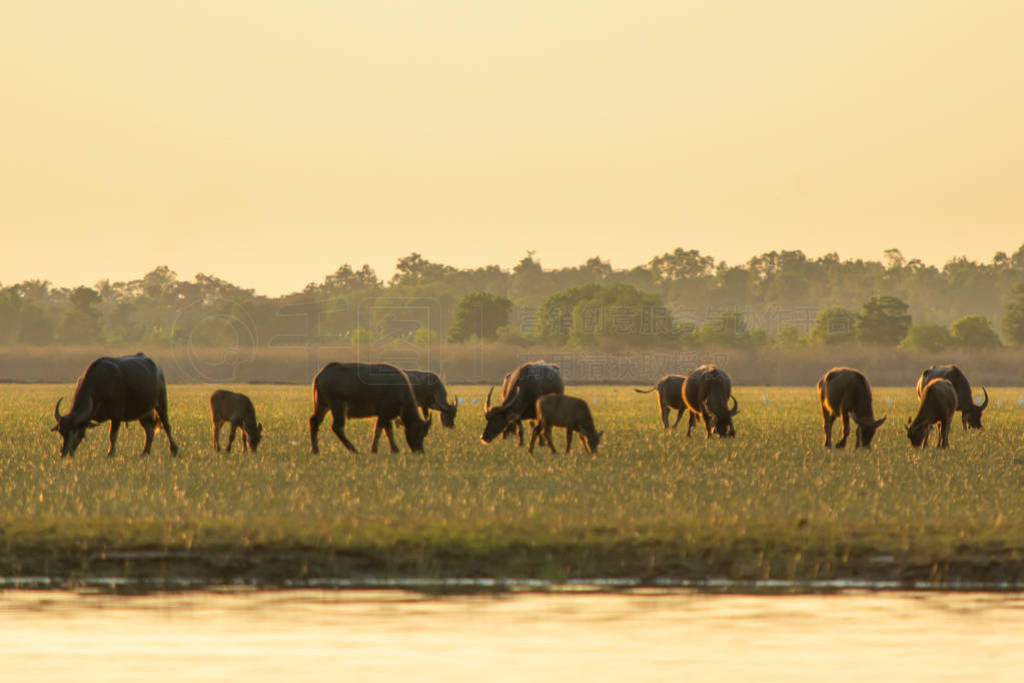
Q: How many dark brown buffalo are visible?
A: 11